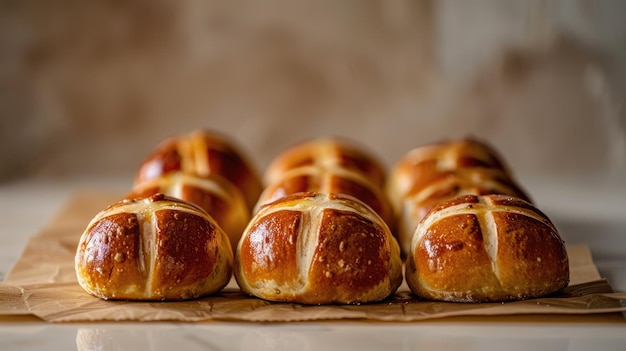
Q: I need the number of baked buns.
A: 9